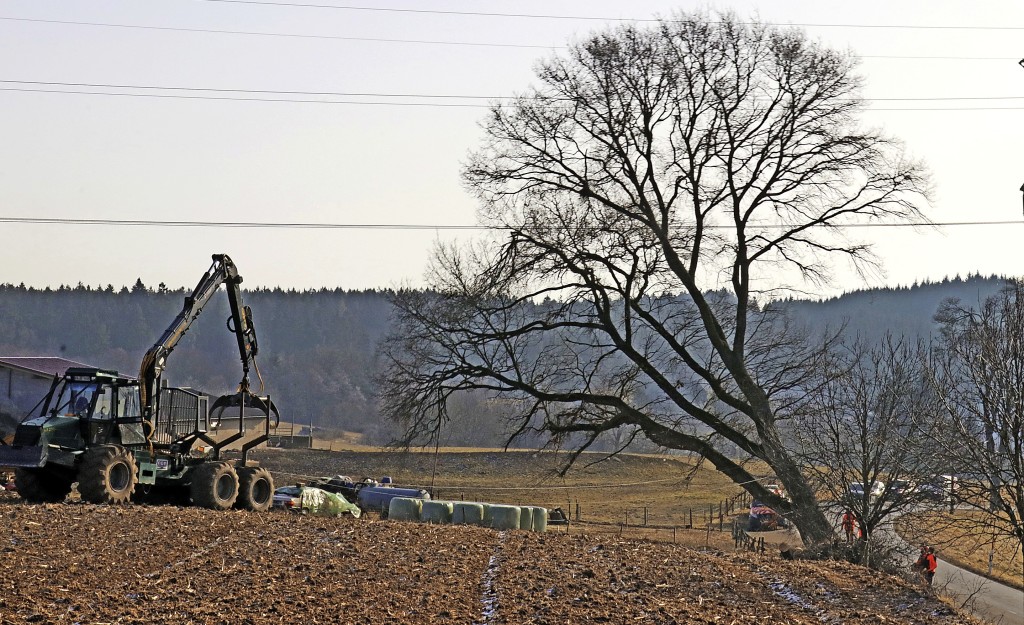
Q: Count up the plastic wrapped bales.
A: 6